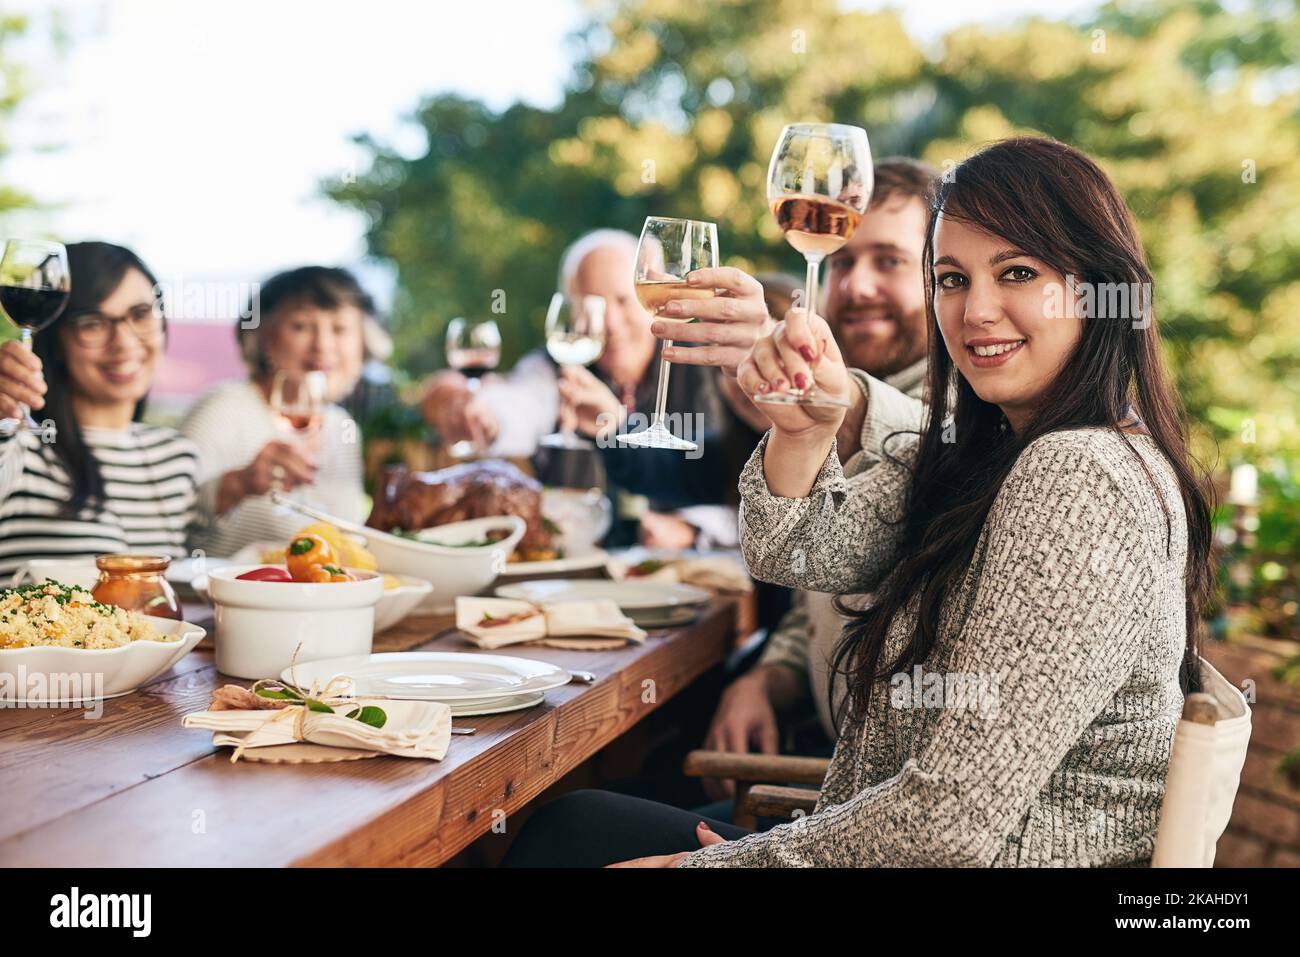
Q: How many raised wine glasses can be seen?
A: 6